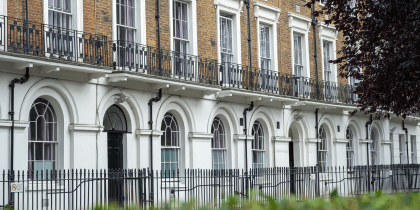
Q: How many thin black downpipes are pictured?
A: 6